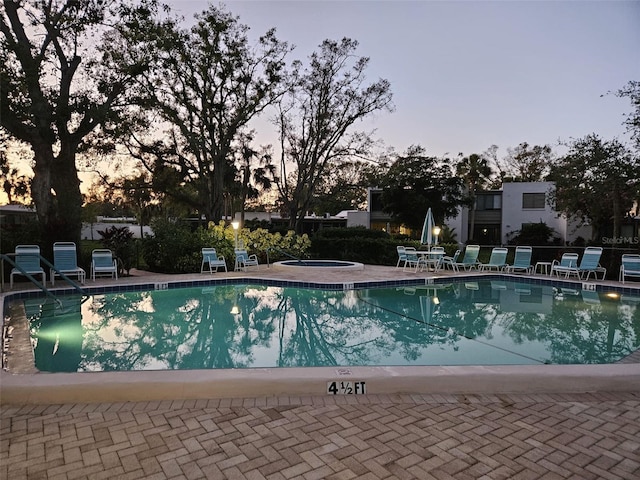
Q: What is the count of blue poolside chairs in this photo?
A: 15